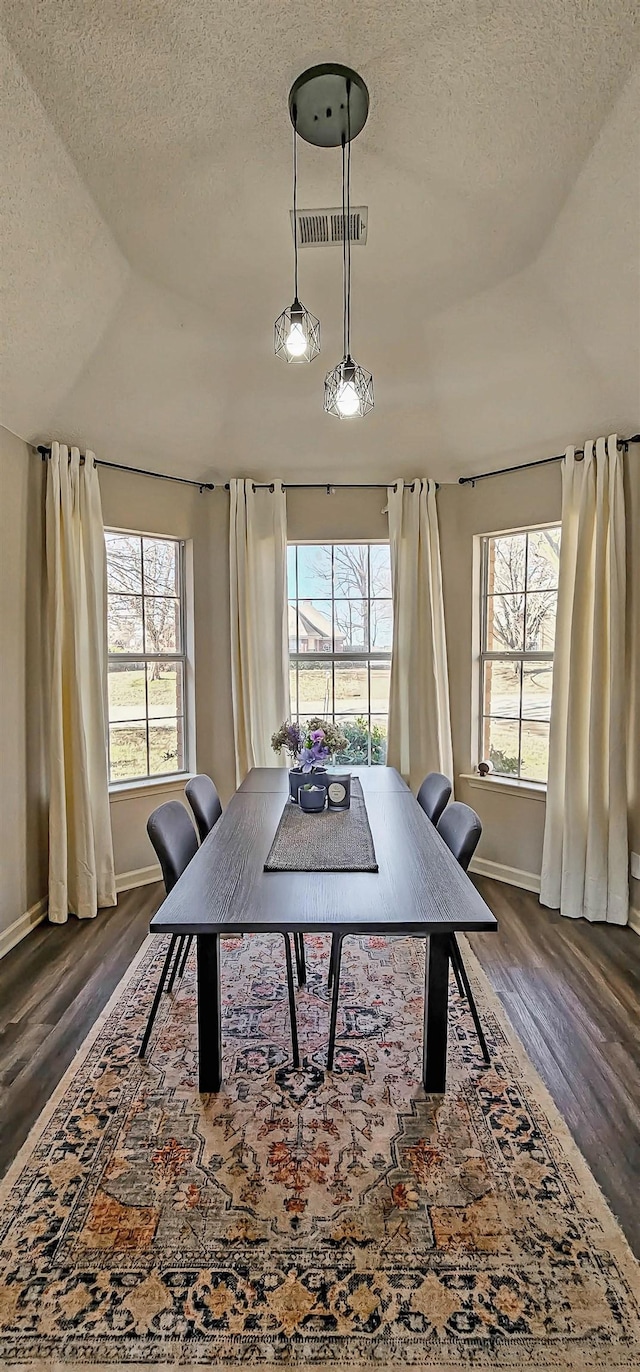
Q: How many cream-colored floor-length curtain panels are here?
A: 4